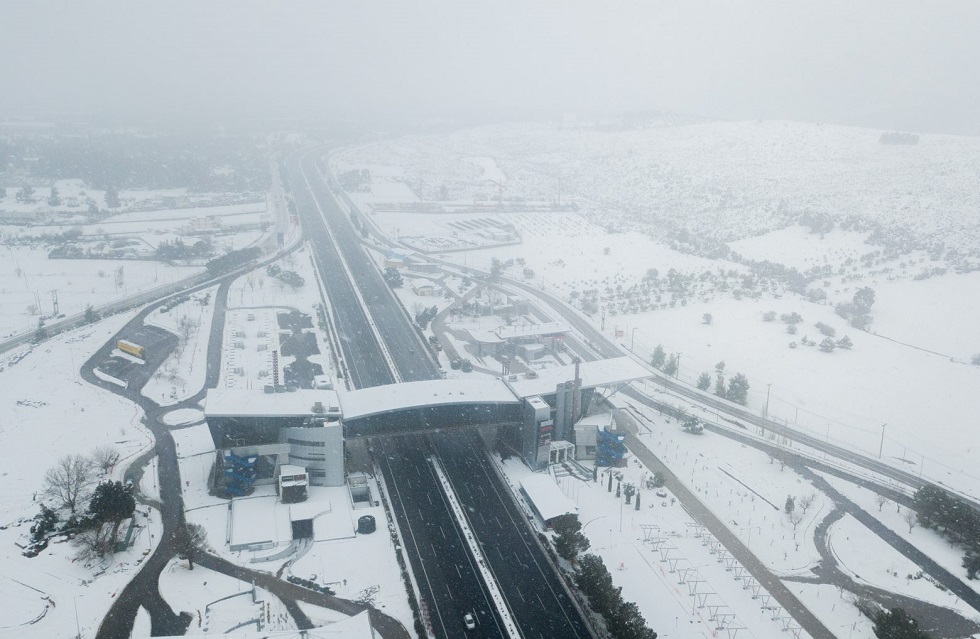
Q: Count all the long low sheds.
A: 1